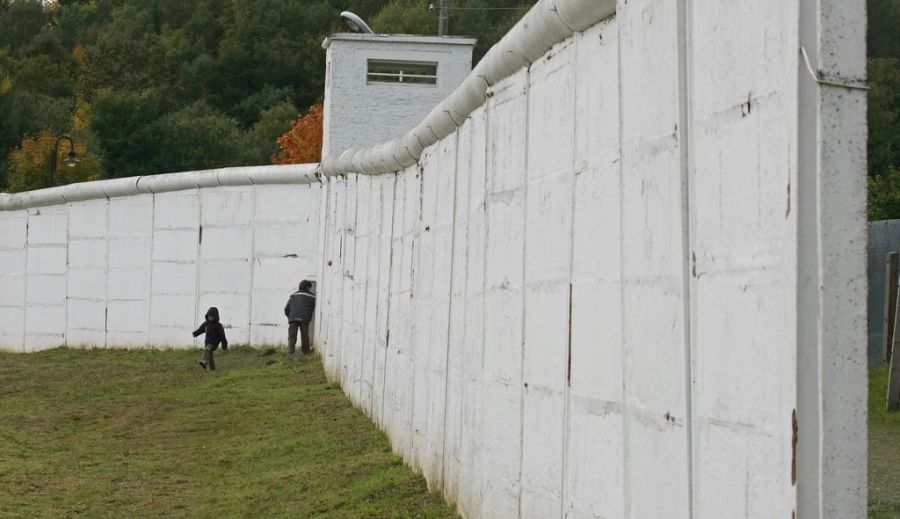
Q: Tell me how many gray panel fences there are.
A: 1